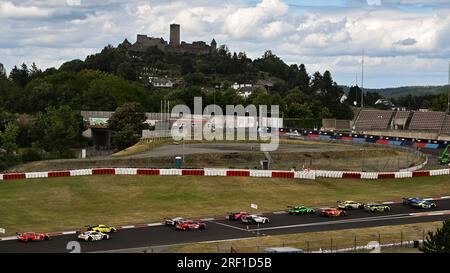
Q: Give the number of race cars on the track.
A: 13